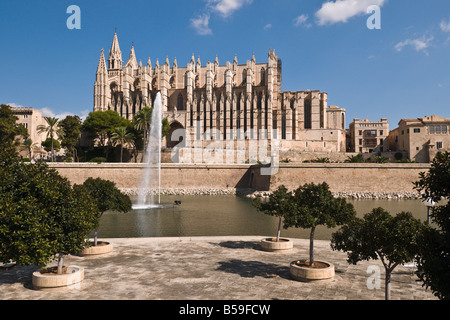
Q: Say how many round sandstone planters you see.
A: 4